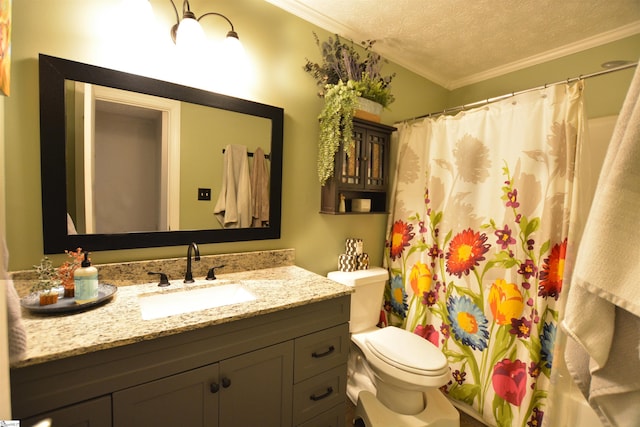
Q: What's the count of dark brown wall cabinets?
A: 1